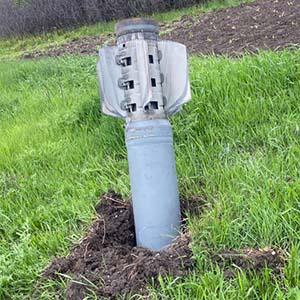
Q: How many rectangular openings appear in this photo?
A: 6